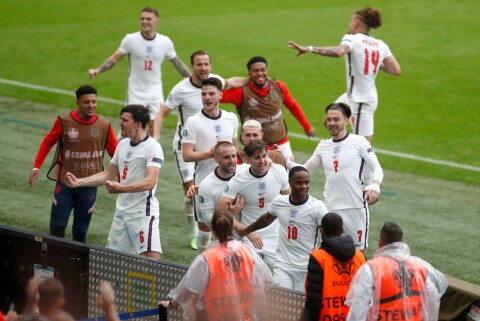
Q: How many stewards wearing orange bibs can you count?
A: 3